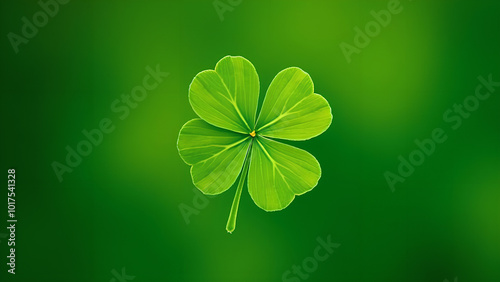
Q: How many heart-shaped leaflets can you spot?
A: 4